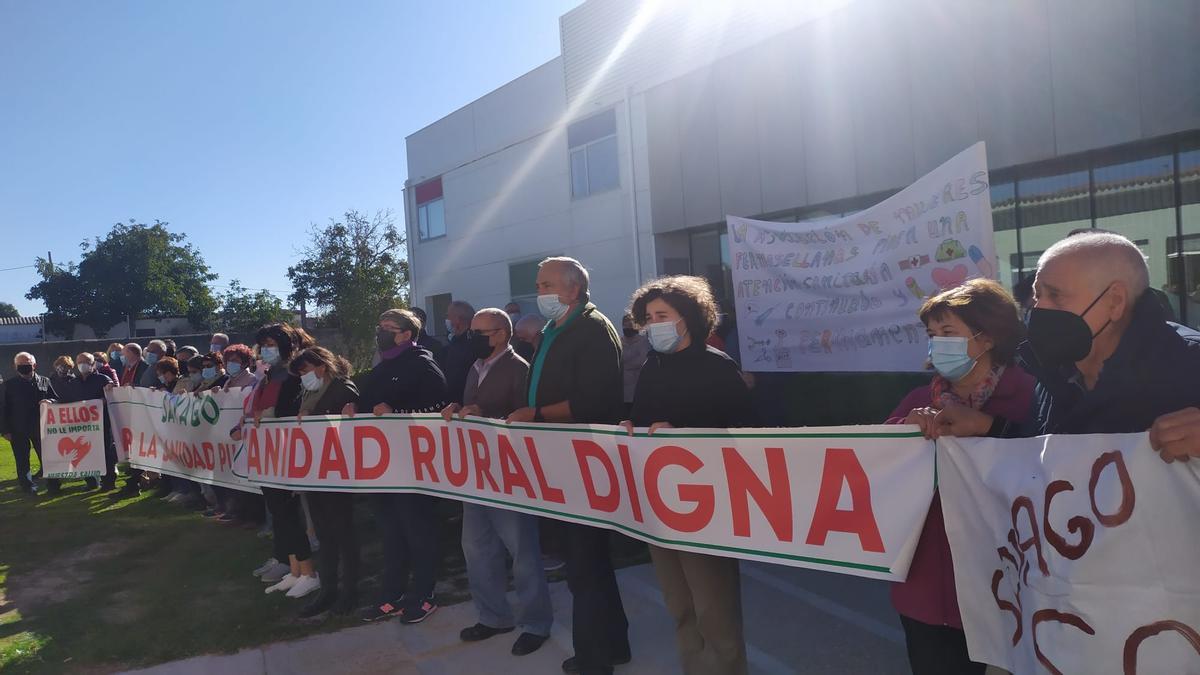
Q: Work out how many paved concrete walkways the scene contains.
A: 1